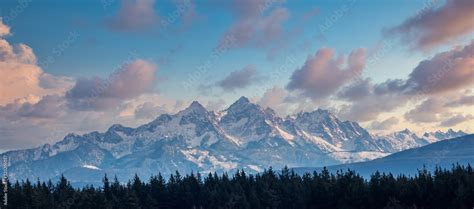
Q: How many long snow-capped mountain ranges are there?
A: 1